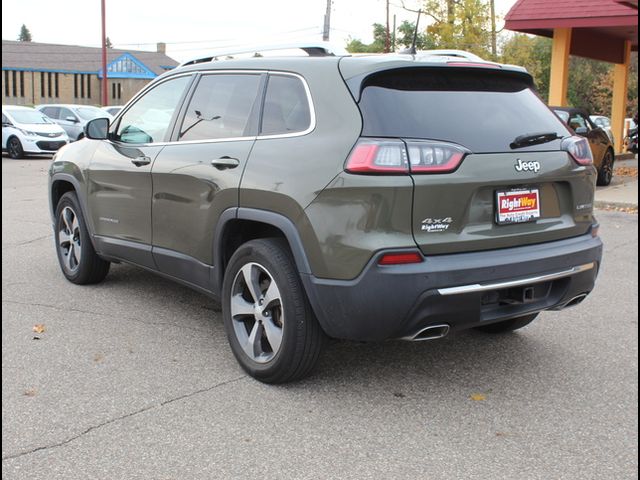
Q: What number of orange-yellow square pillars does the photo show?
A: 2